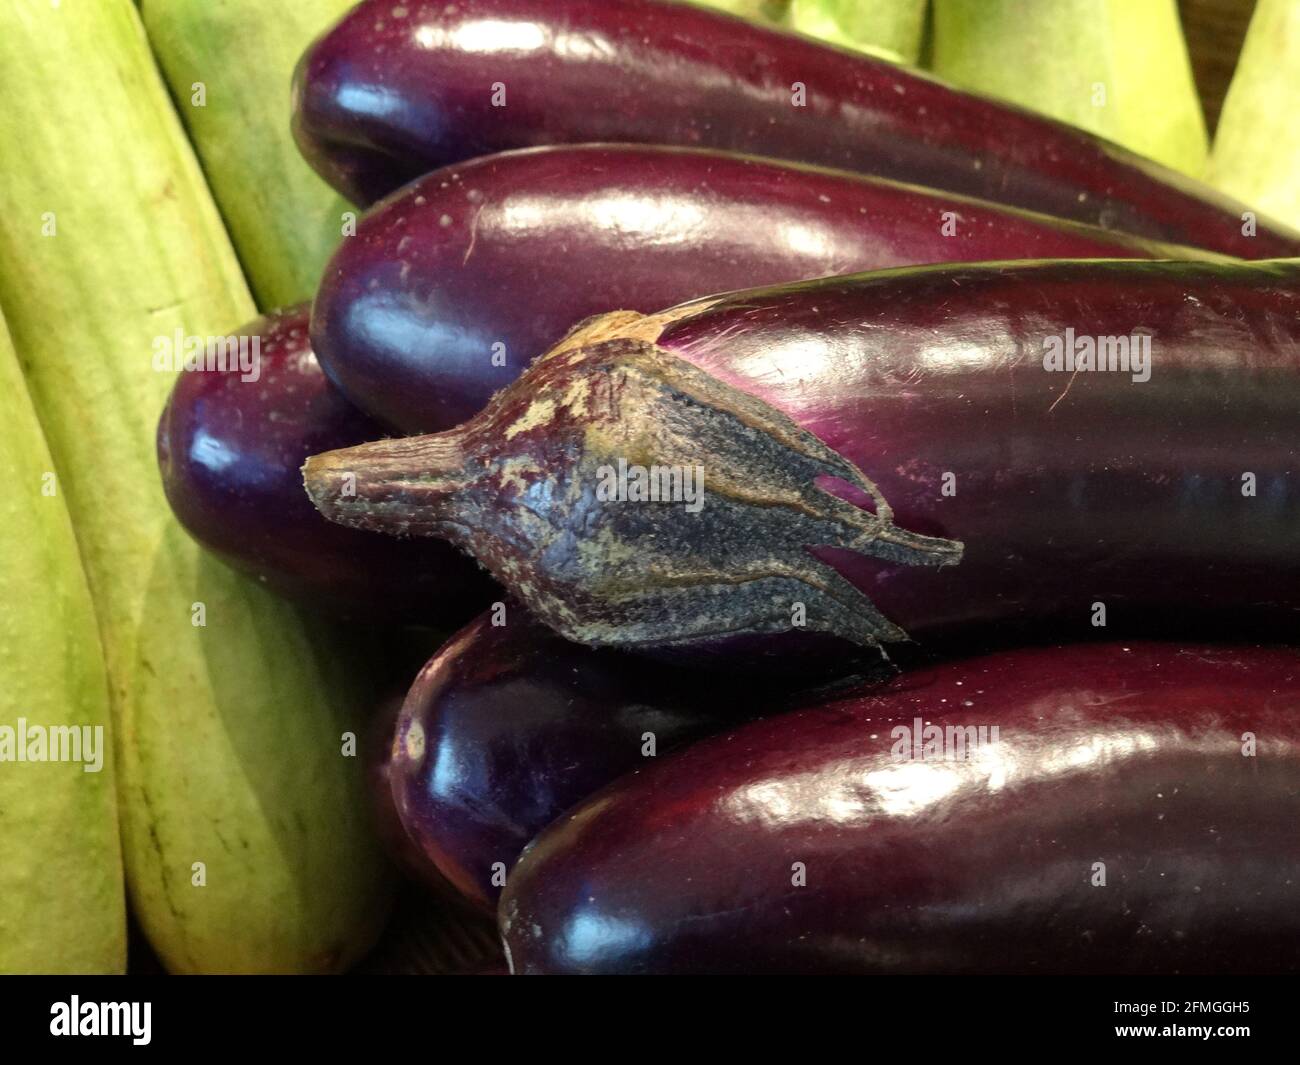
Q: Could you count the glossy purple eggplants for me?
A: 6